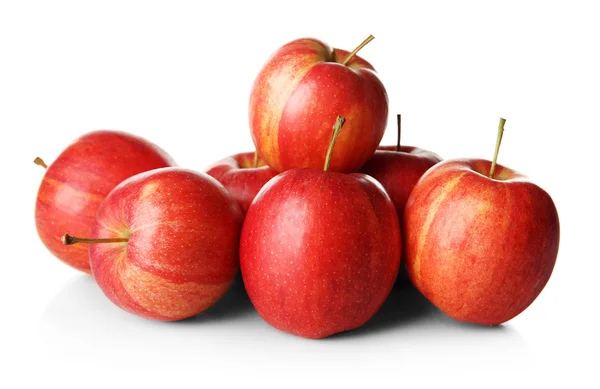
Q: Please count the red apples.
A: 7